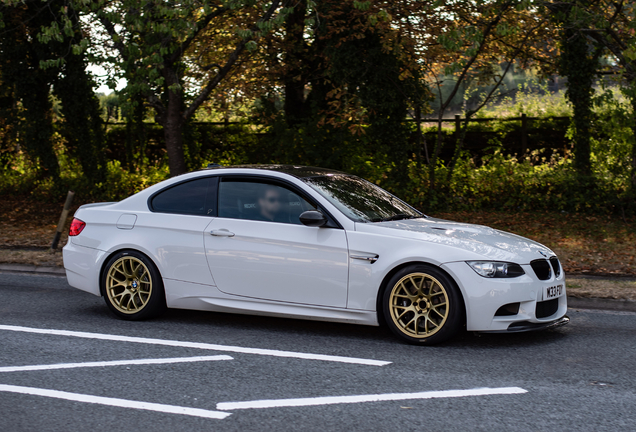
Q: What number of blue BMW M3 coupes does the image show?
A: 0